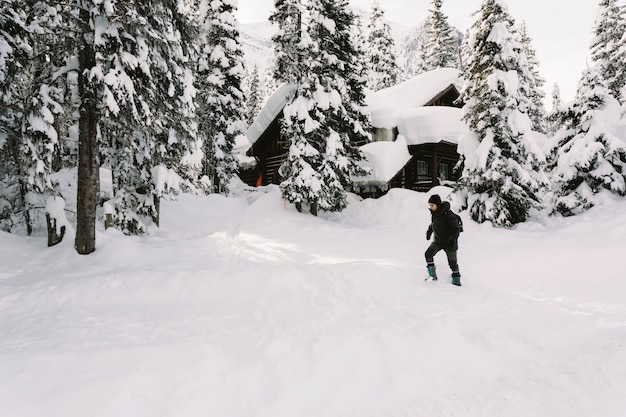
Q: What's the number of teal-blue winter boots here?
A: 2